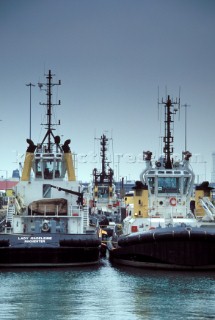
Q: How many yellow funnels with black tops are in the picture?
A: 4